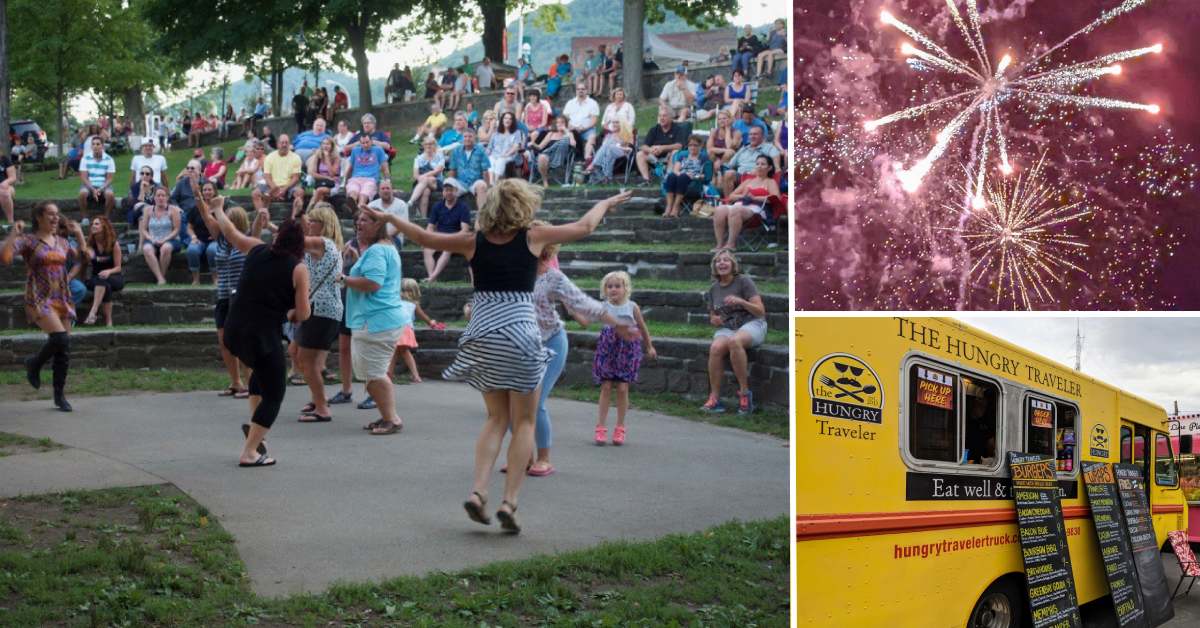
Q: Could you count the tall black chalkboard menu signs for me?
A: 3